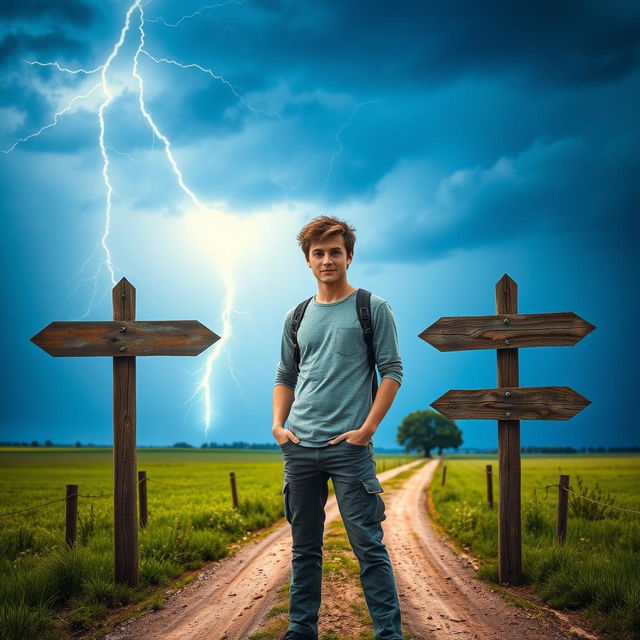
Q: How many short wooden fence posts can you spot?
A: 6